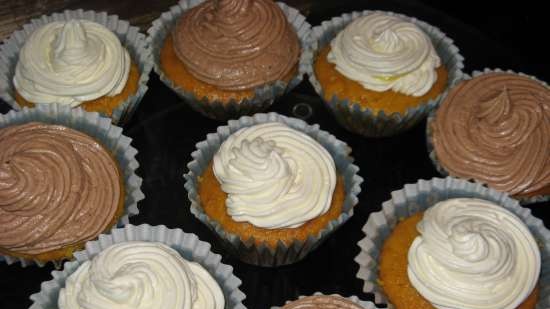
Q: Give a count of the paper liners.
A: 9